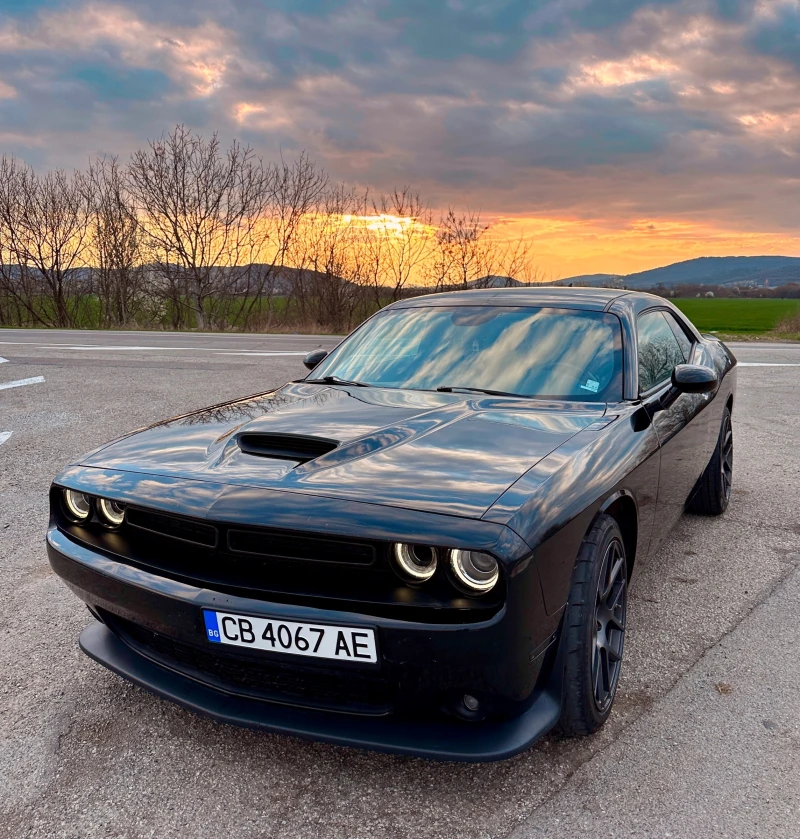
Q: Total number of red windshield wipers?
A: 0